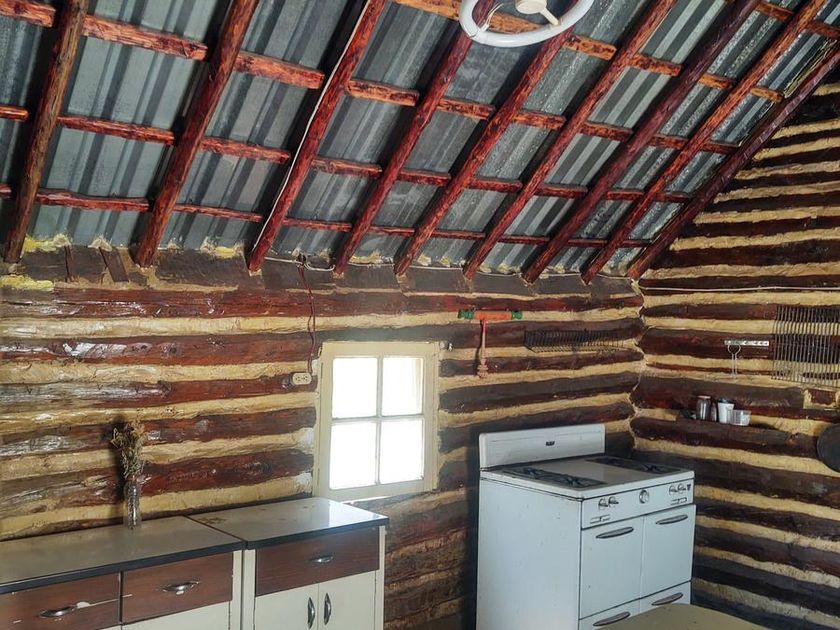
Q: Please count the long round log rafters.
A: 9